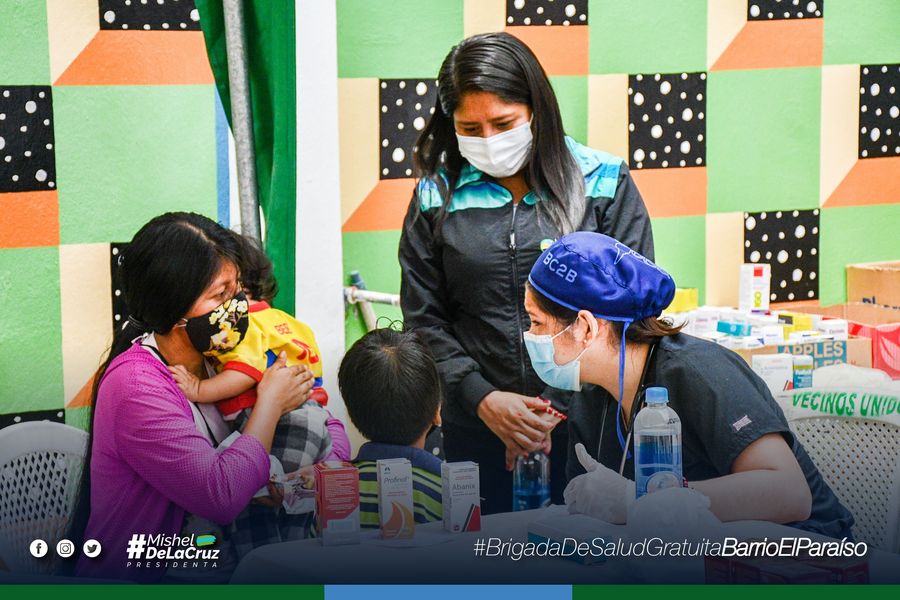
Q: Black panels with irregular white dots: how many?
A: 10